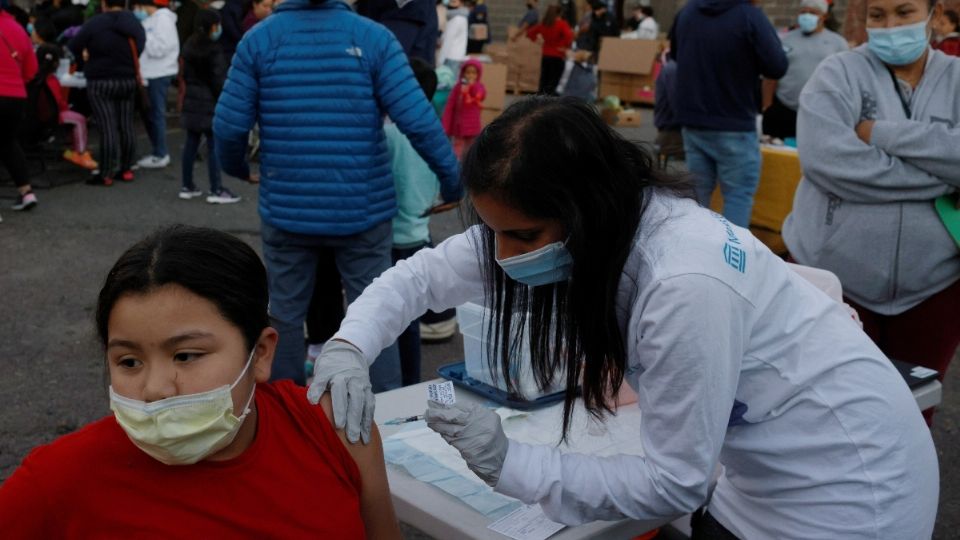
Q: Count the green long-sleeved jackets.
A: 1